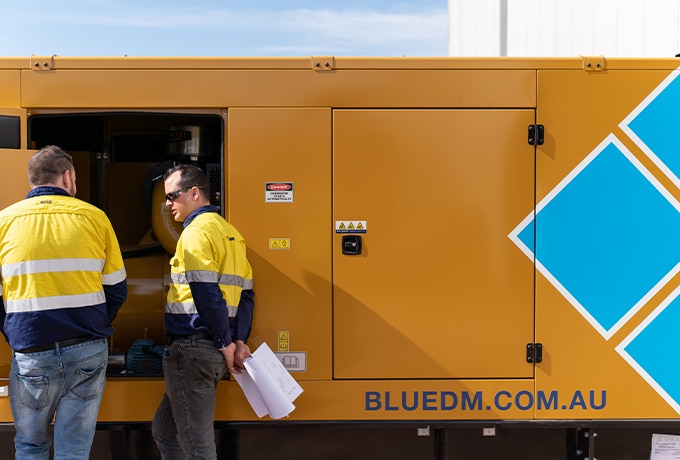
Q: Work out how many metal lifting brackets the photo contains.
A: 3